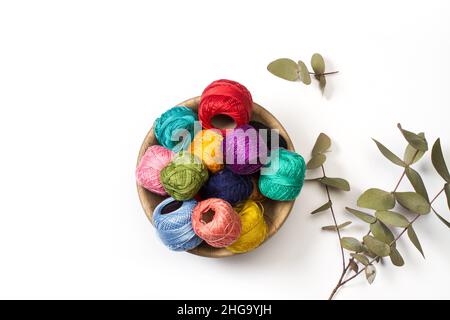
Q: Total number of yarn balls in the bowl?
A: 12